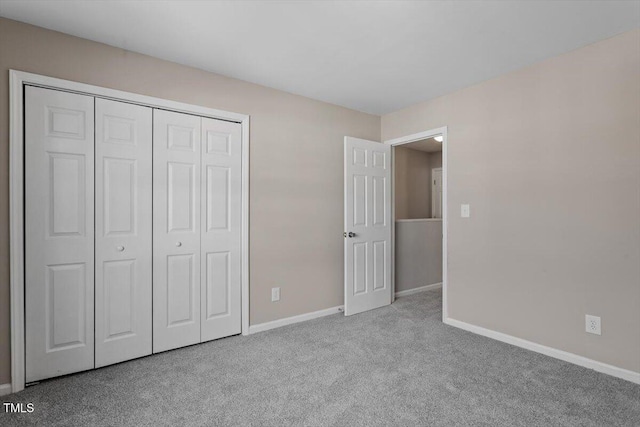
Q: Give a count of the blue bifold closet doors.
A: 0